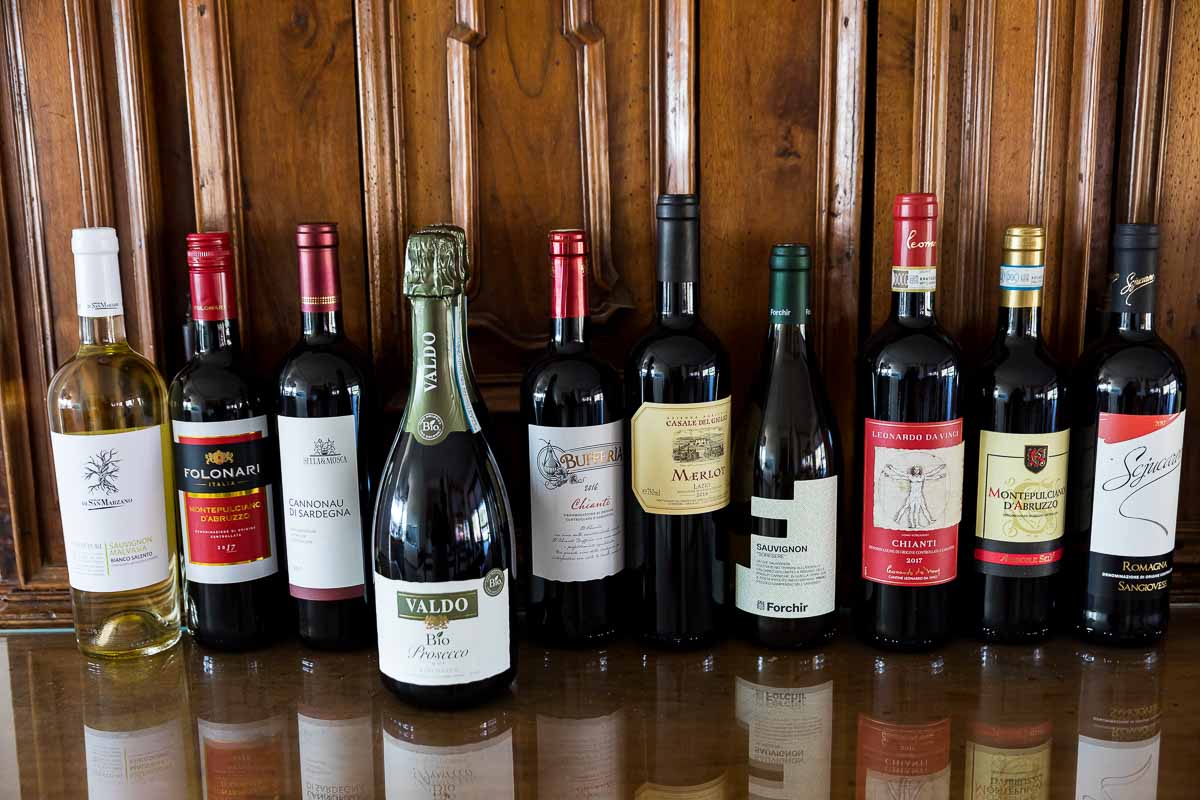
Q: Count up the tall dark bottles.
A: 9